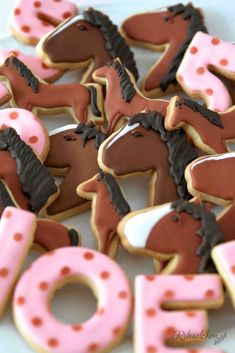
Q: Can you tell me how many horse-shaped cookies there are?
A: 12